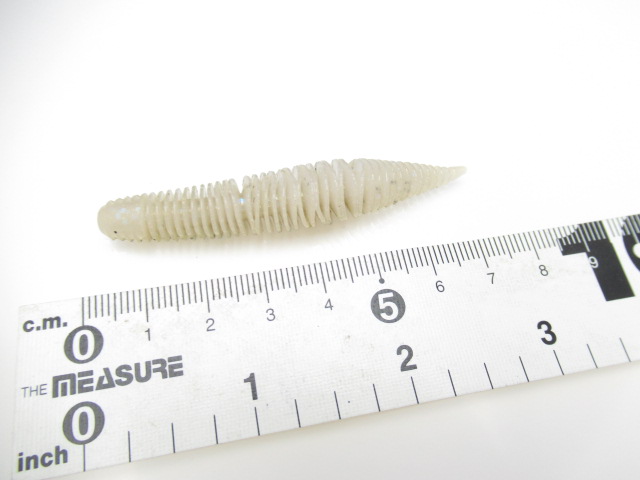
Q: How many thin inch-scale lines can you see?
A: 15